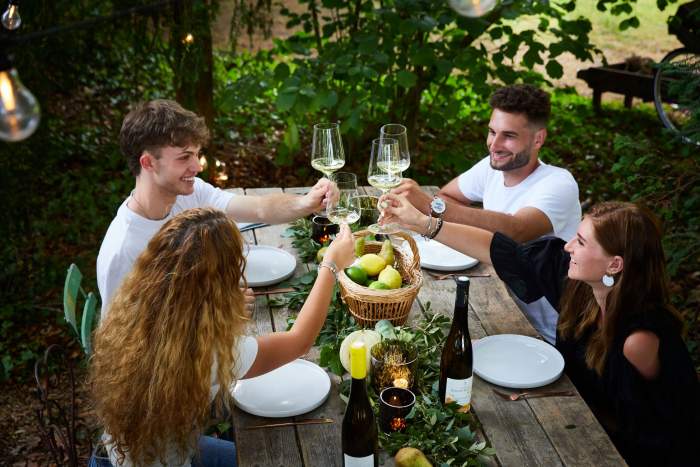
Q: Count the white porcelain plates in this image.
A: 4